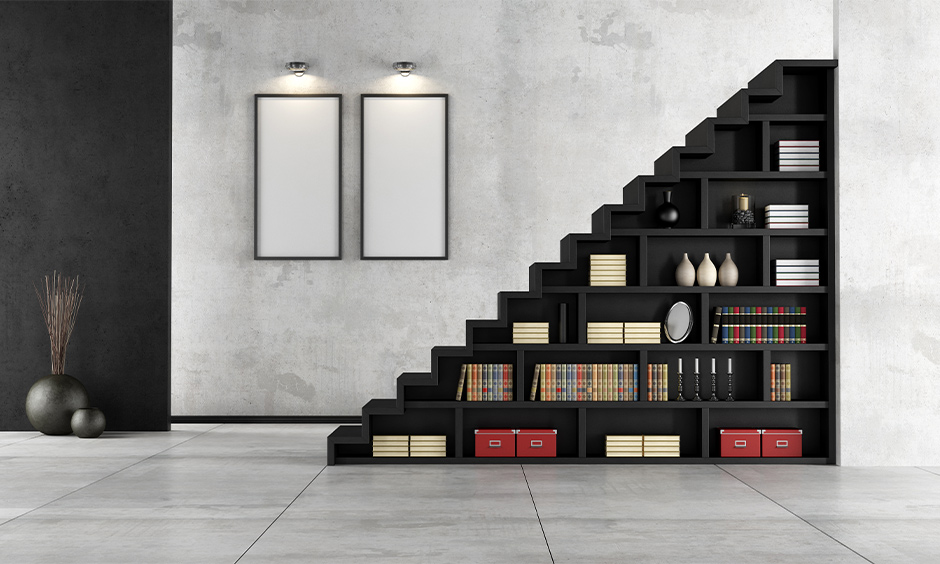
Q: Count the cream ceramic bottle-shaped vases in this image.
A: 3